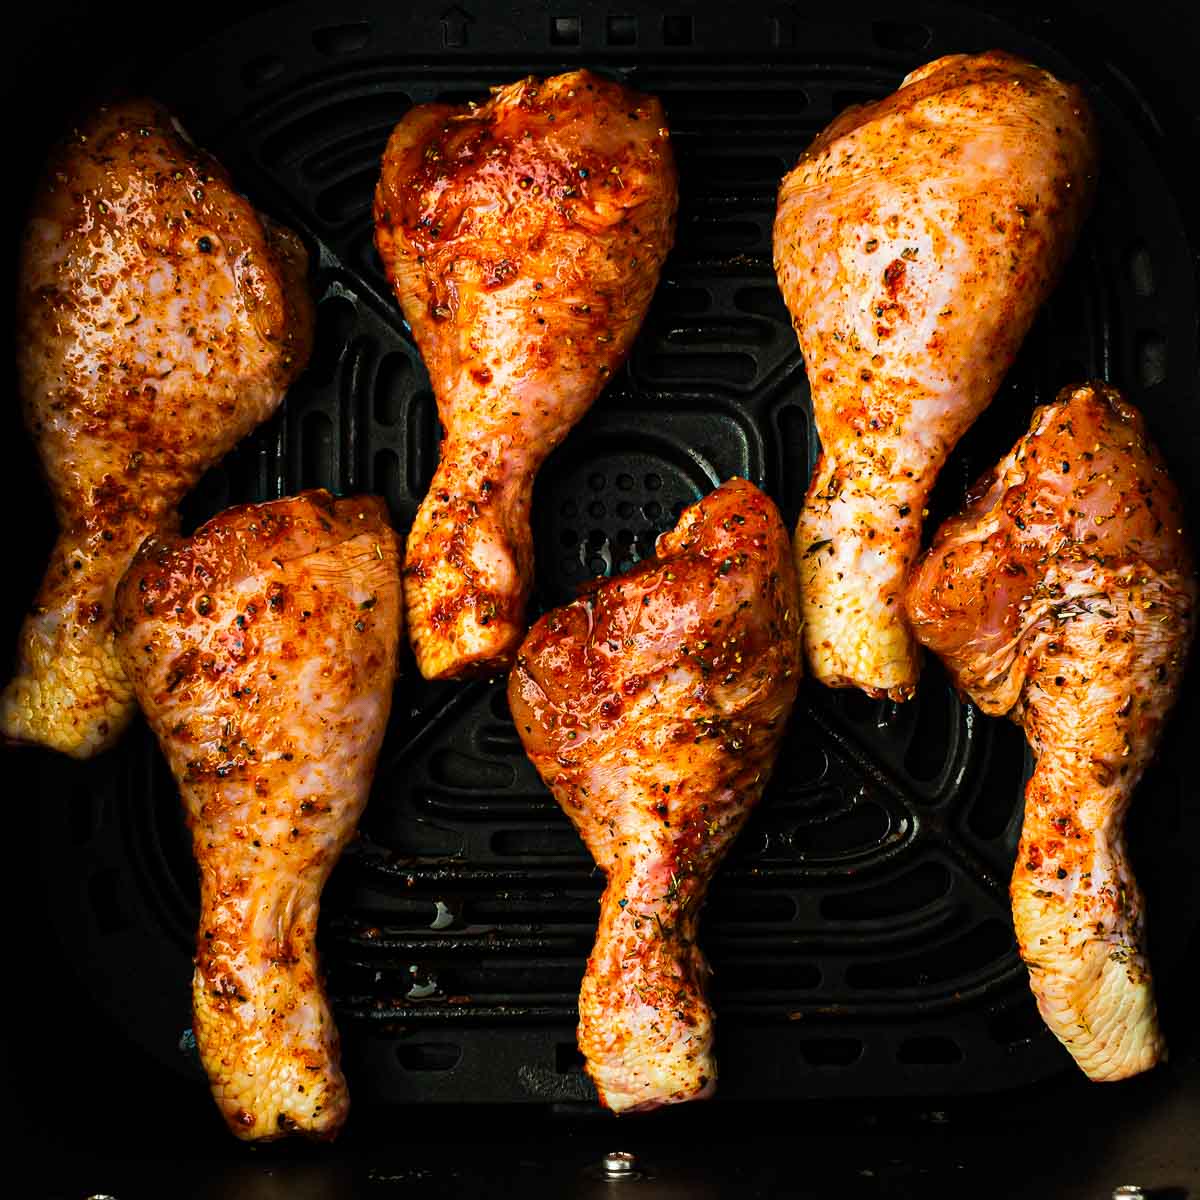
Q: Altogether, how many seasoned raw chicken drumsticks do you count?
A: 6